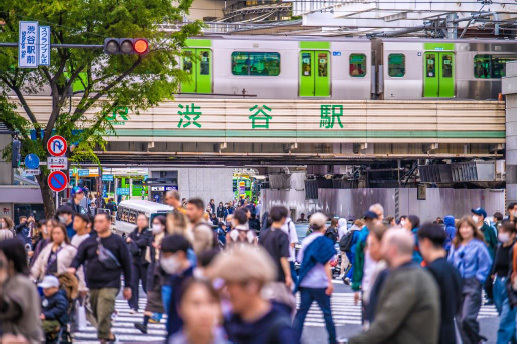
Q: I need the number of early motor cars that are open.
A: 0